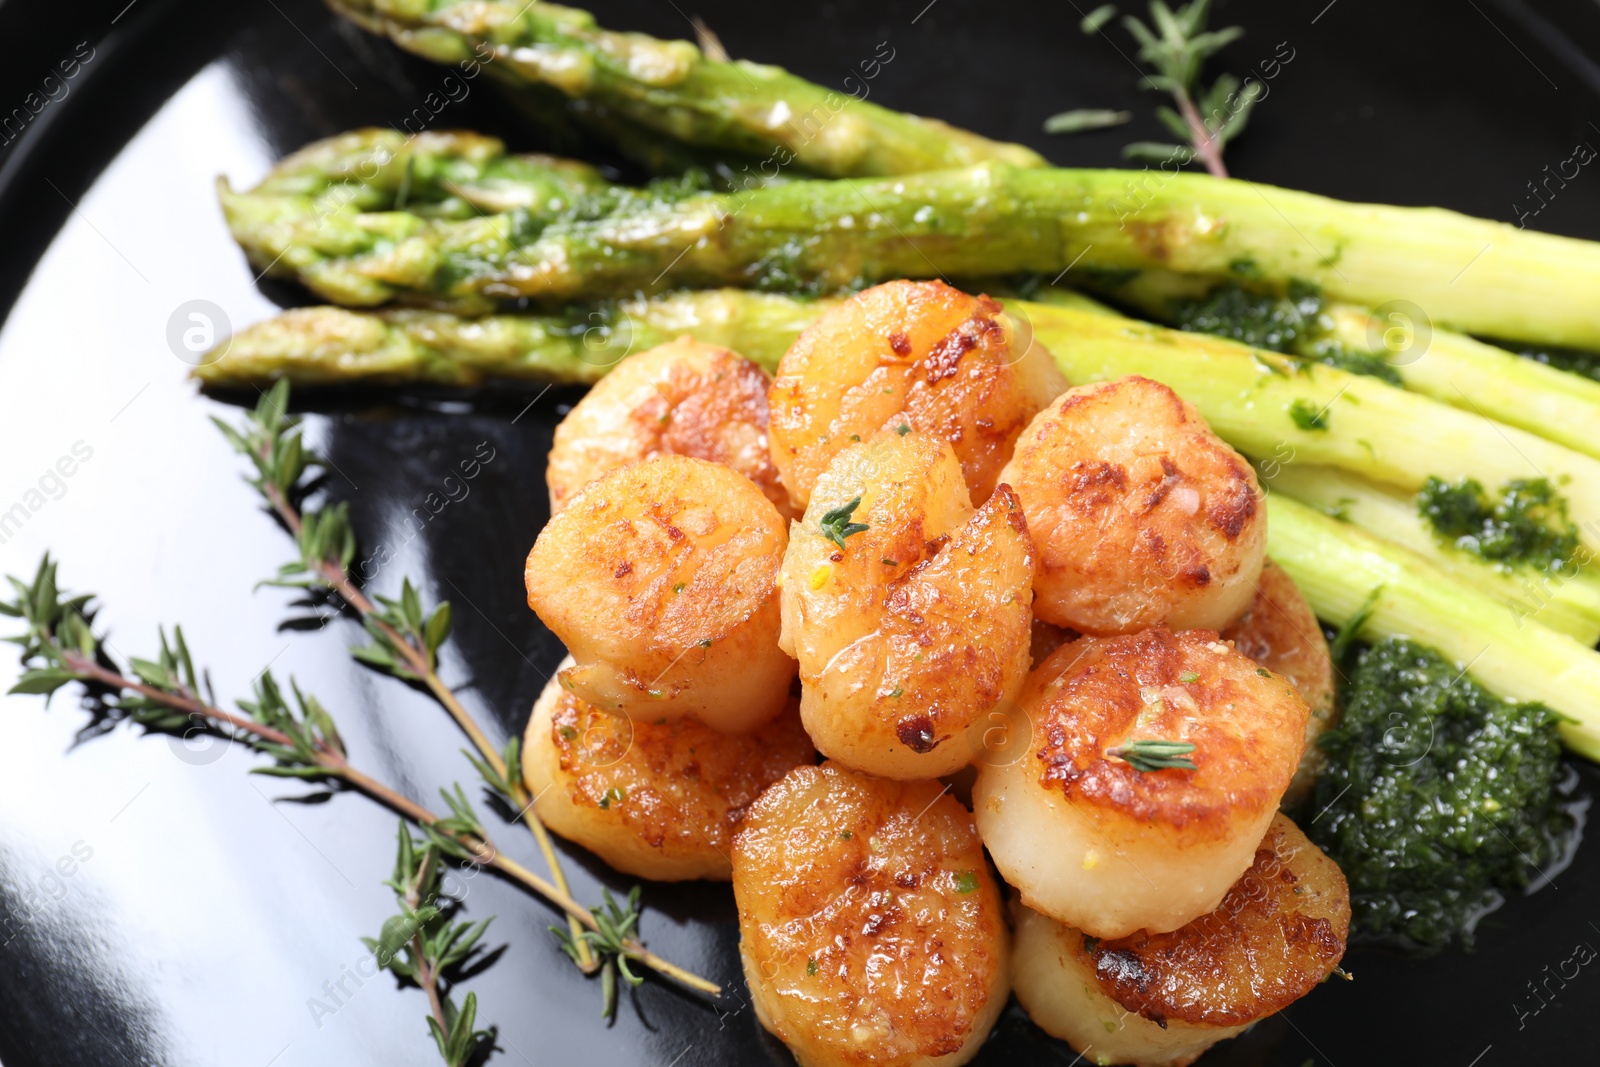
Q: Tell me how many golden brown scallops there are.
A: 10